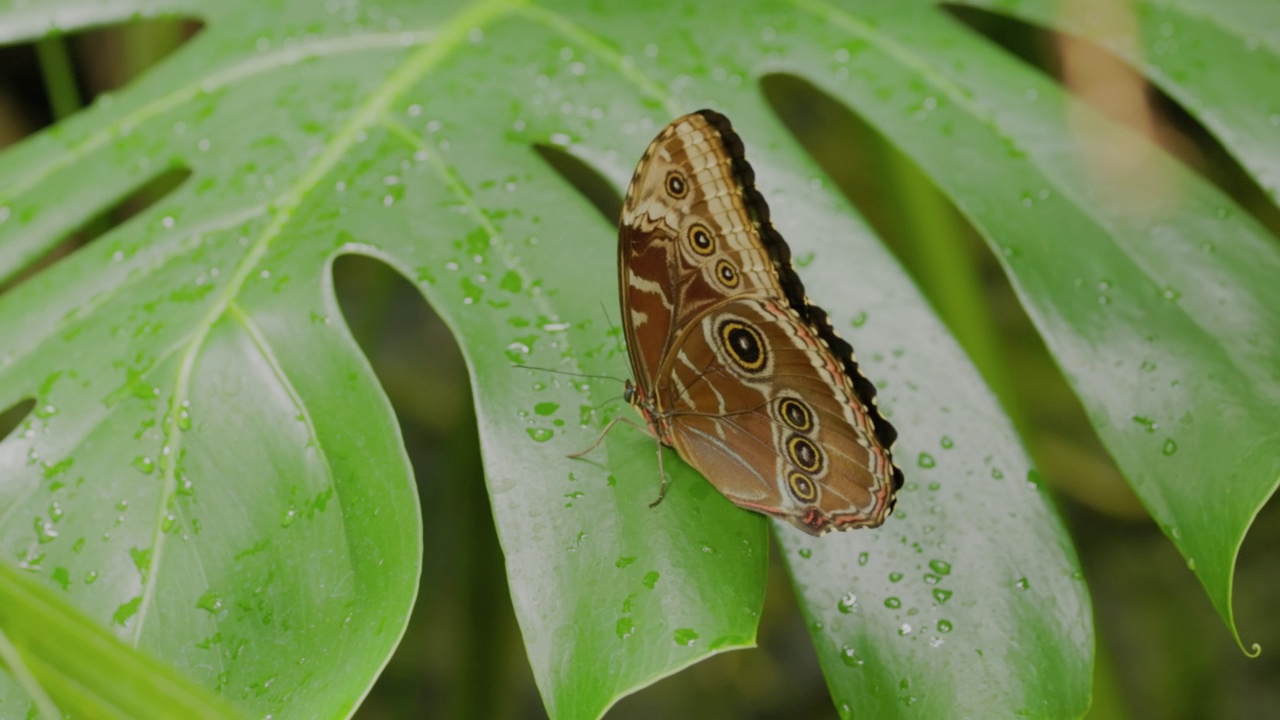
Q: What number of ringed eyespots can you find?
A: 7